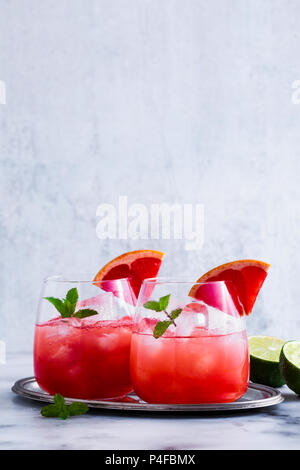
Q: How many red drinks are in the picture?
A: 2